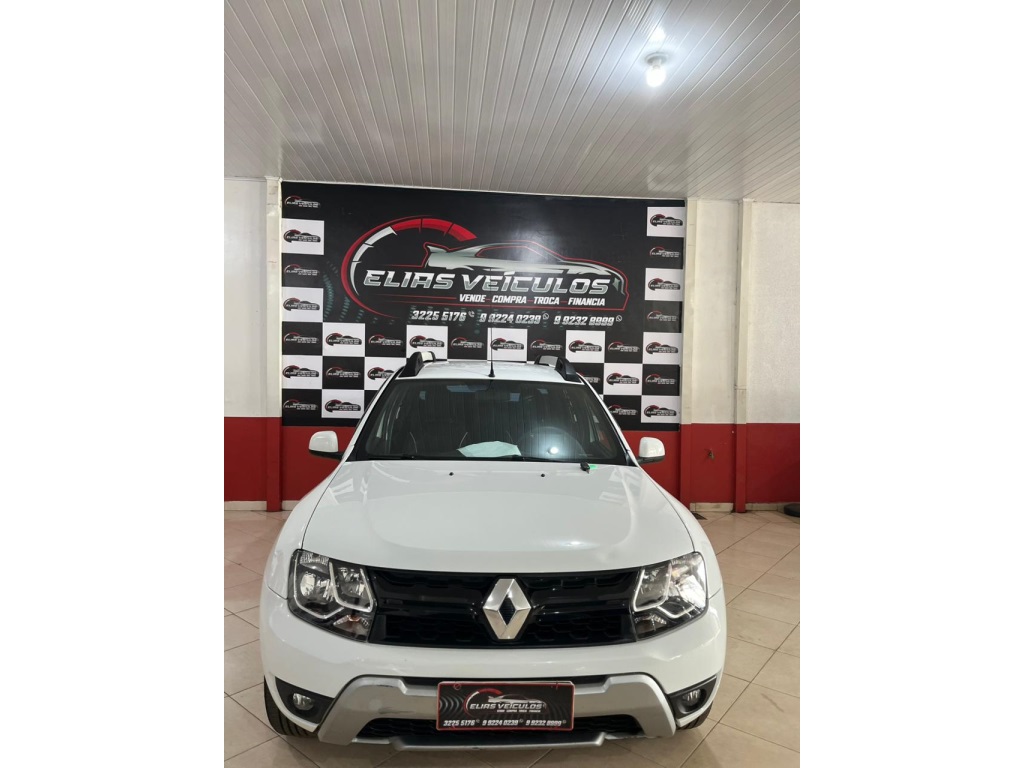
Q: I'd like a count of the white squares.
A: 14